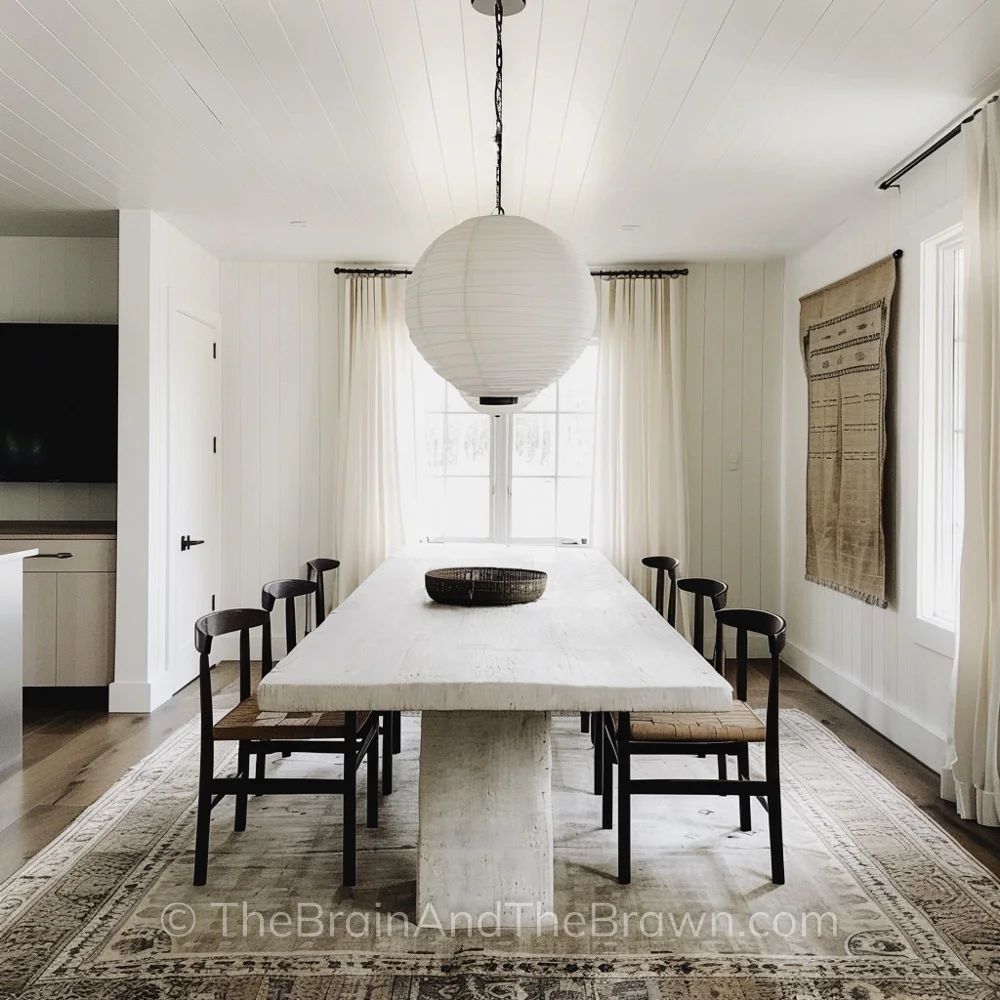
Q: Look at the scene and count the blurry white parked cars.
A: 0